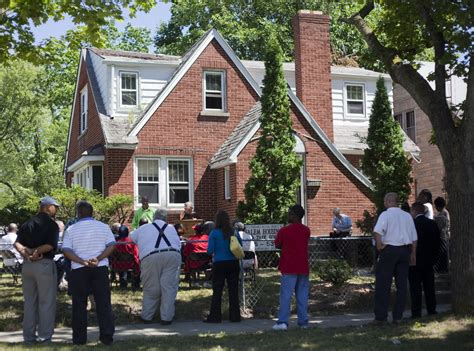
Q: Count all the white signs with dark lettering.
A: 1